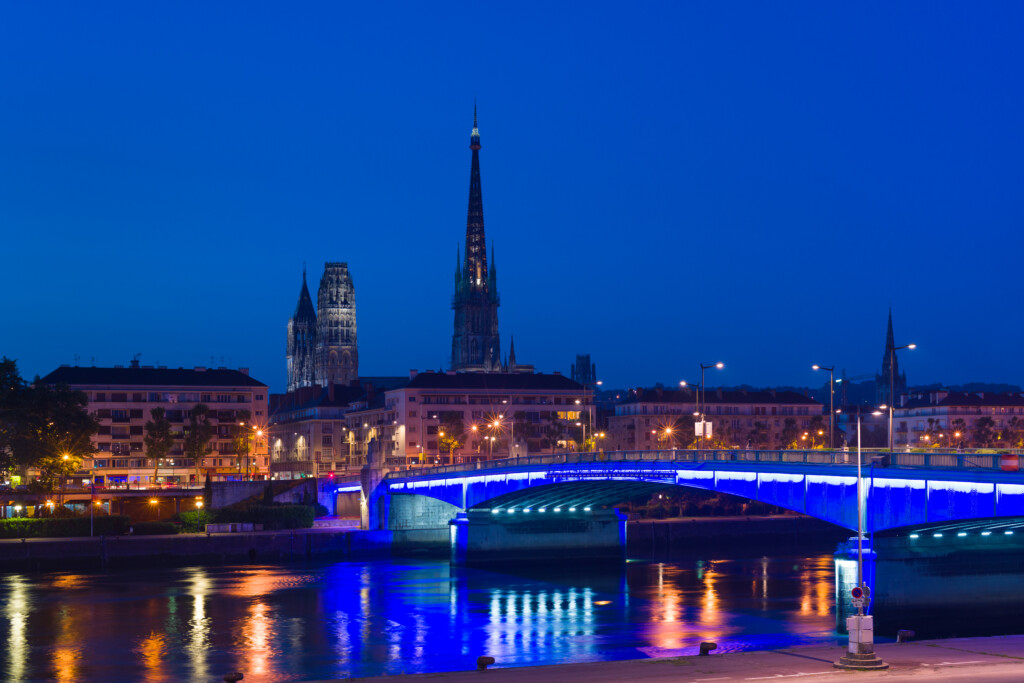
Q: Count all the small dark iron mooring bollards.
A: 4